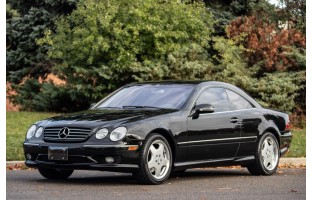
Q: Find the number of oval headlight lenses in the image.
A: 4